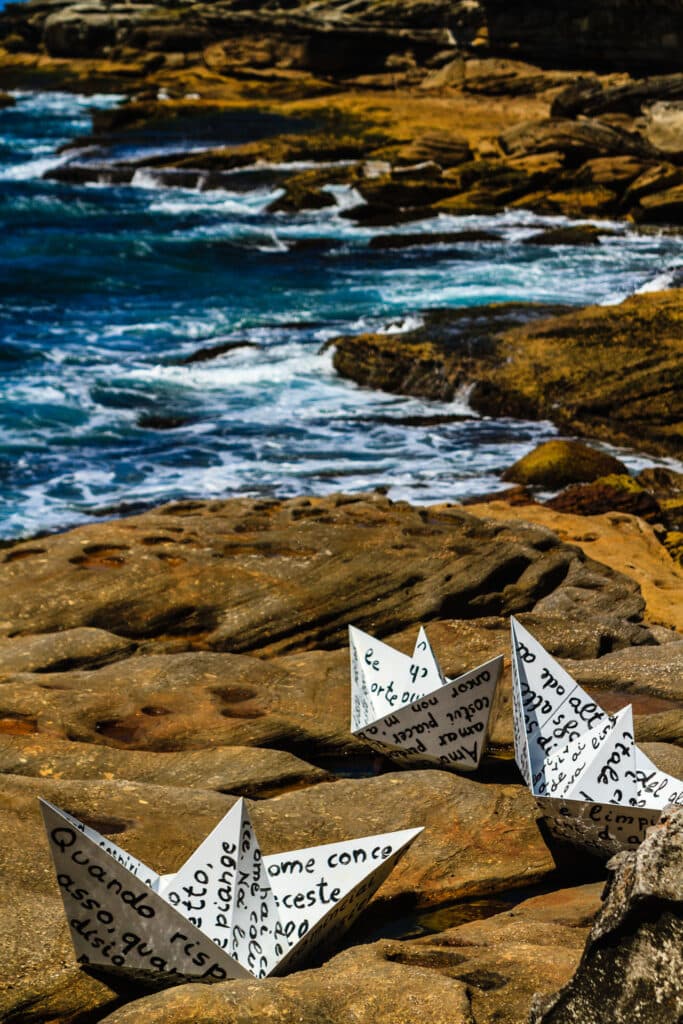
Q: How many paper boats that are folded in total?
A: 3